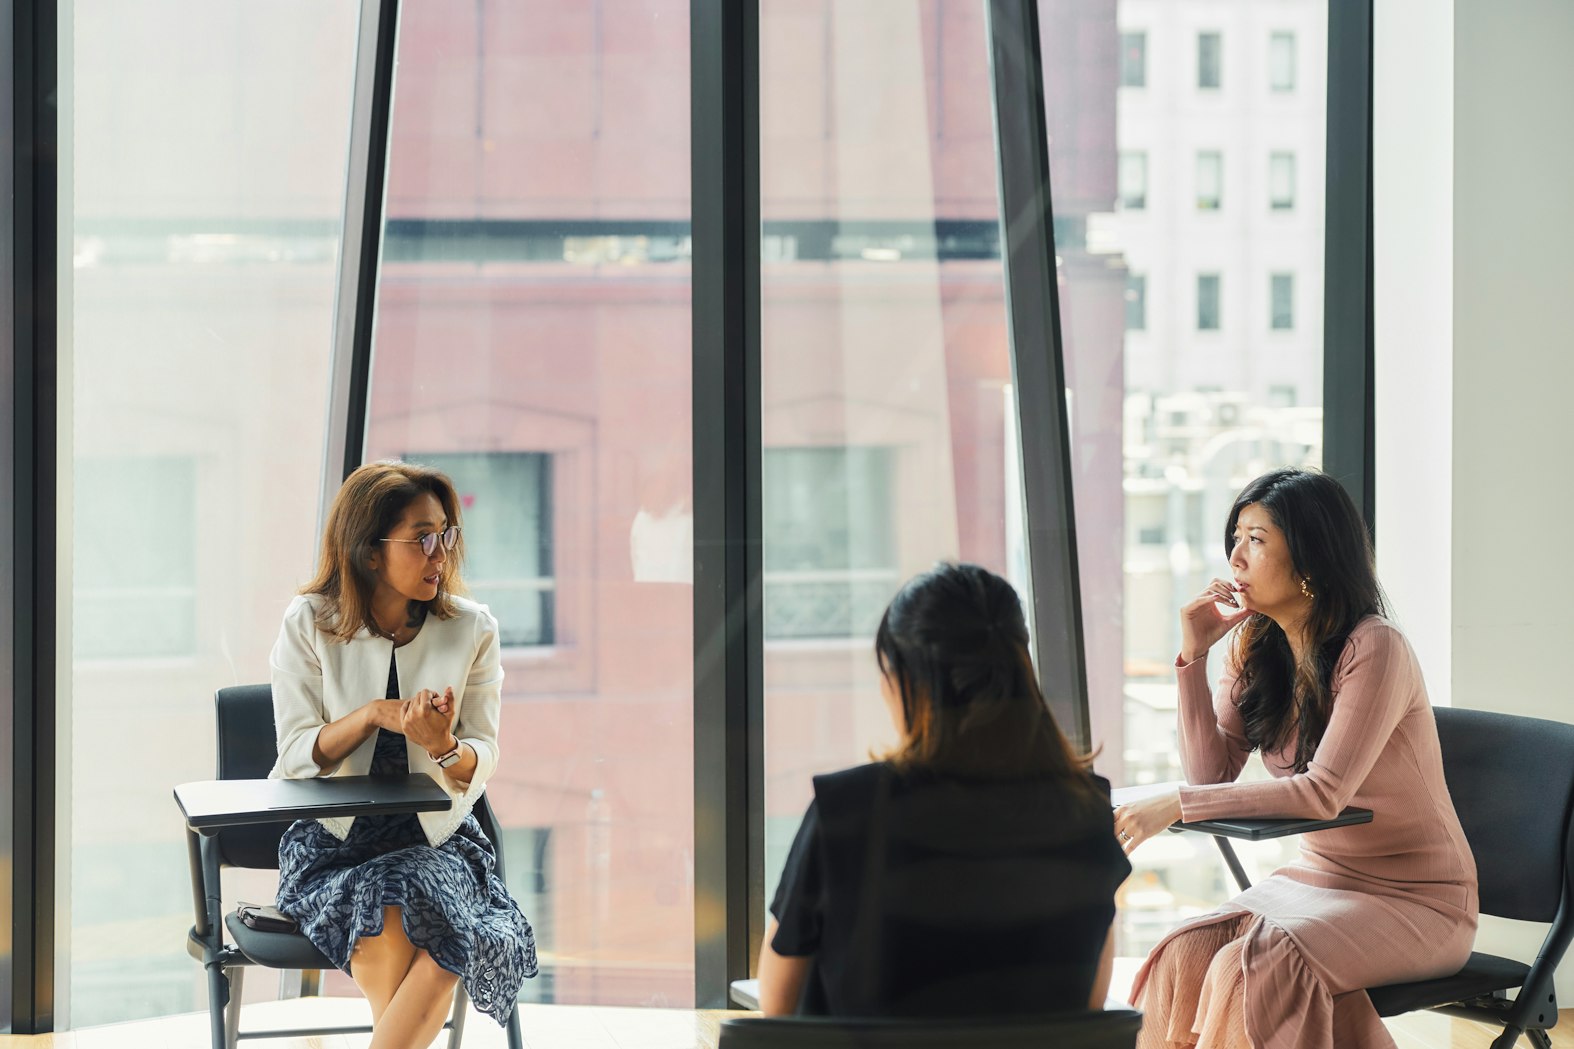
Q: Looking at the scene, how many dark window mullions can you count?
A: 5